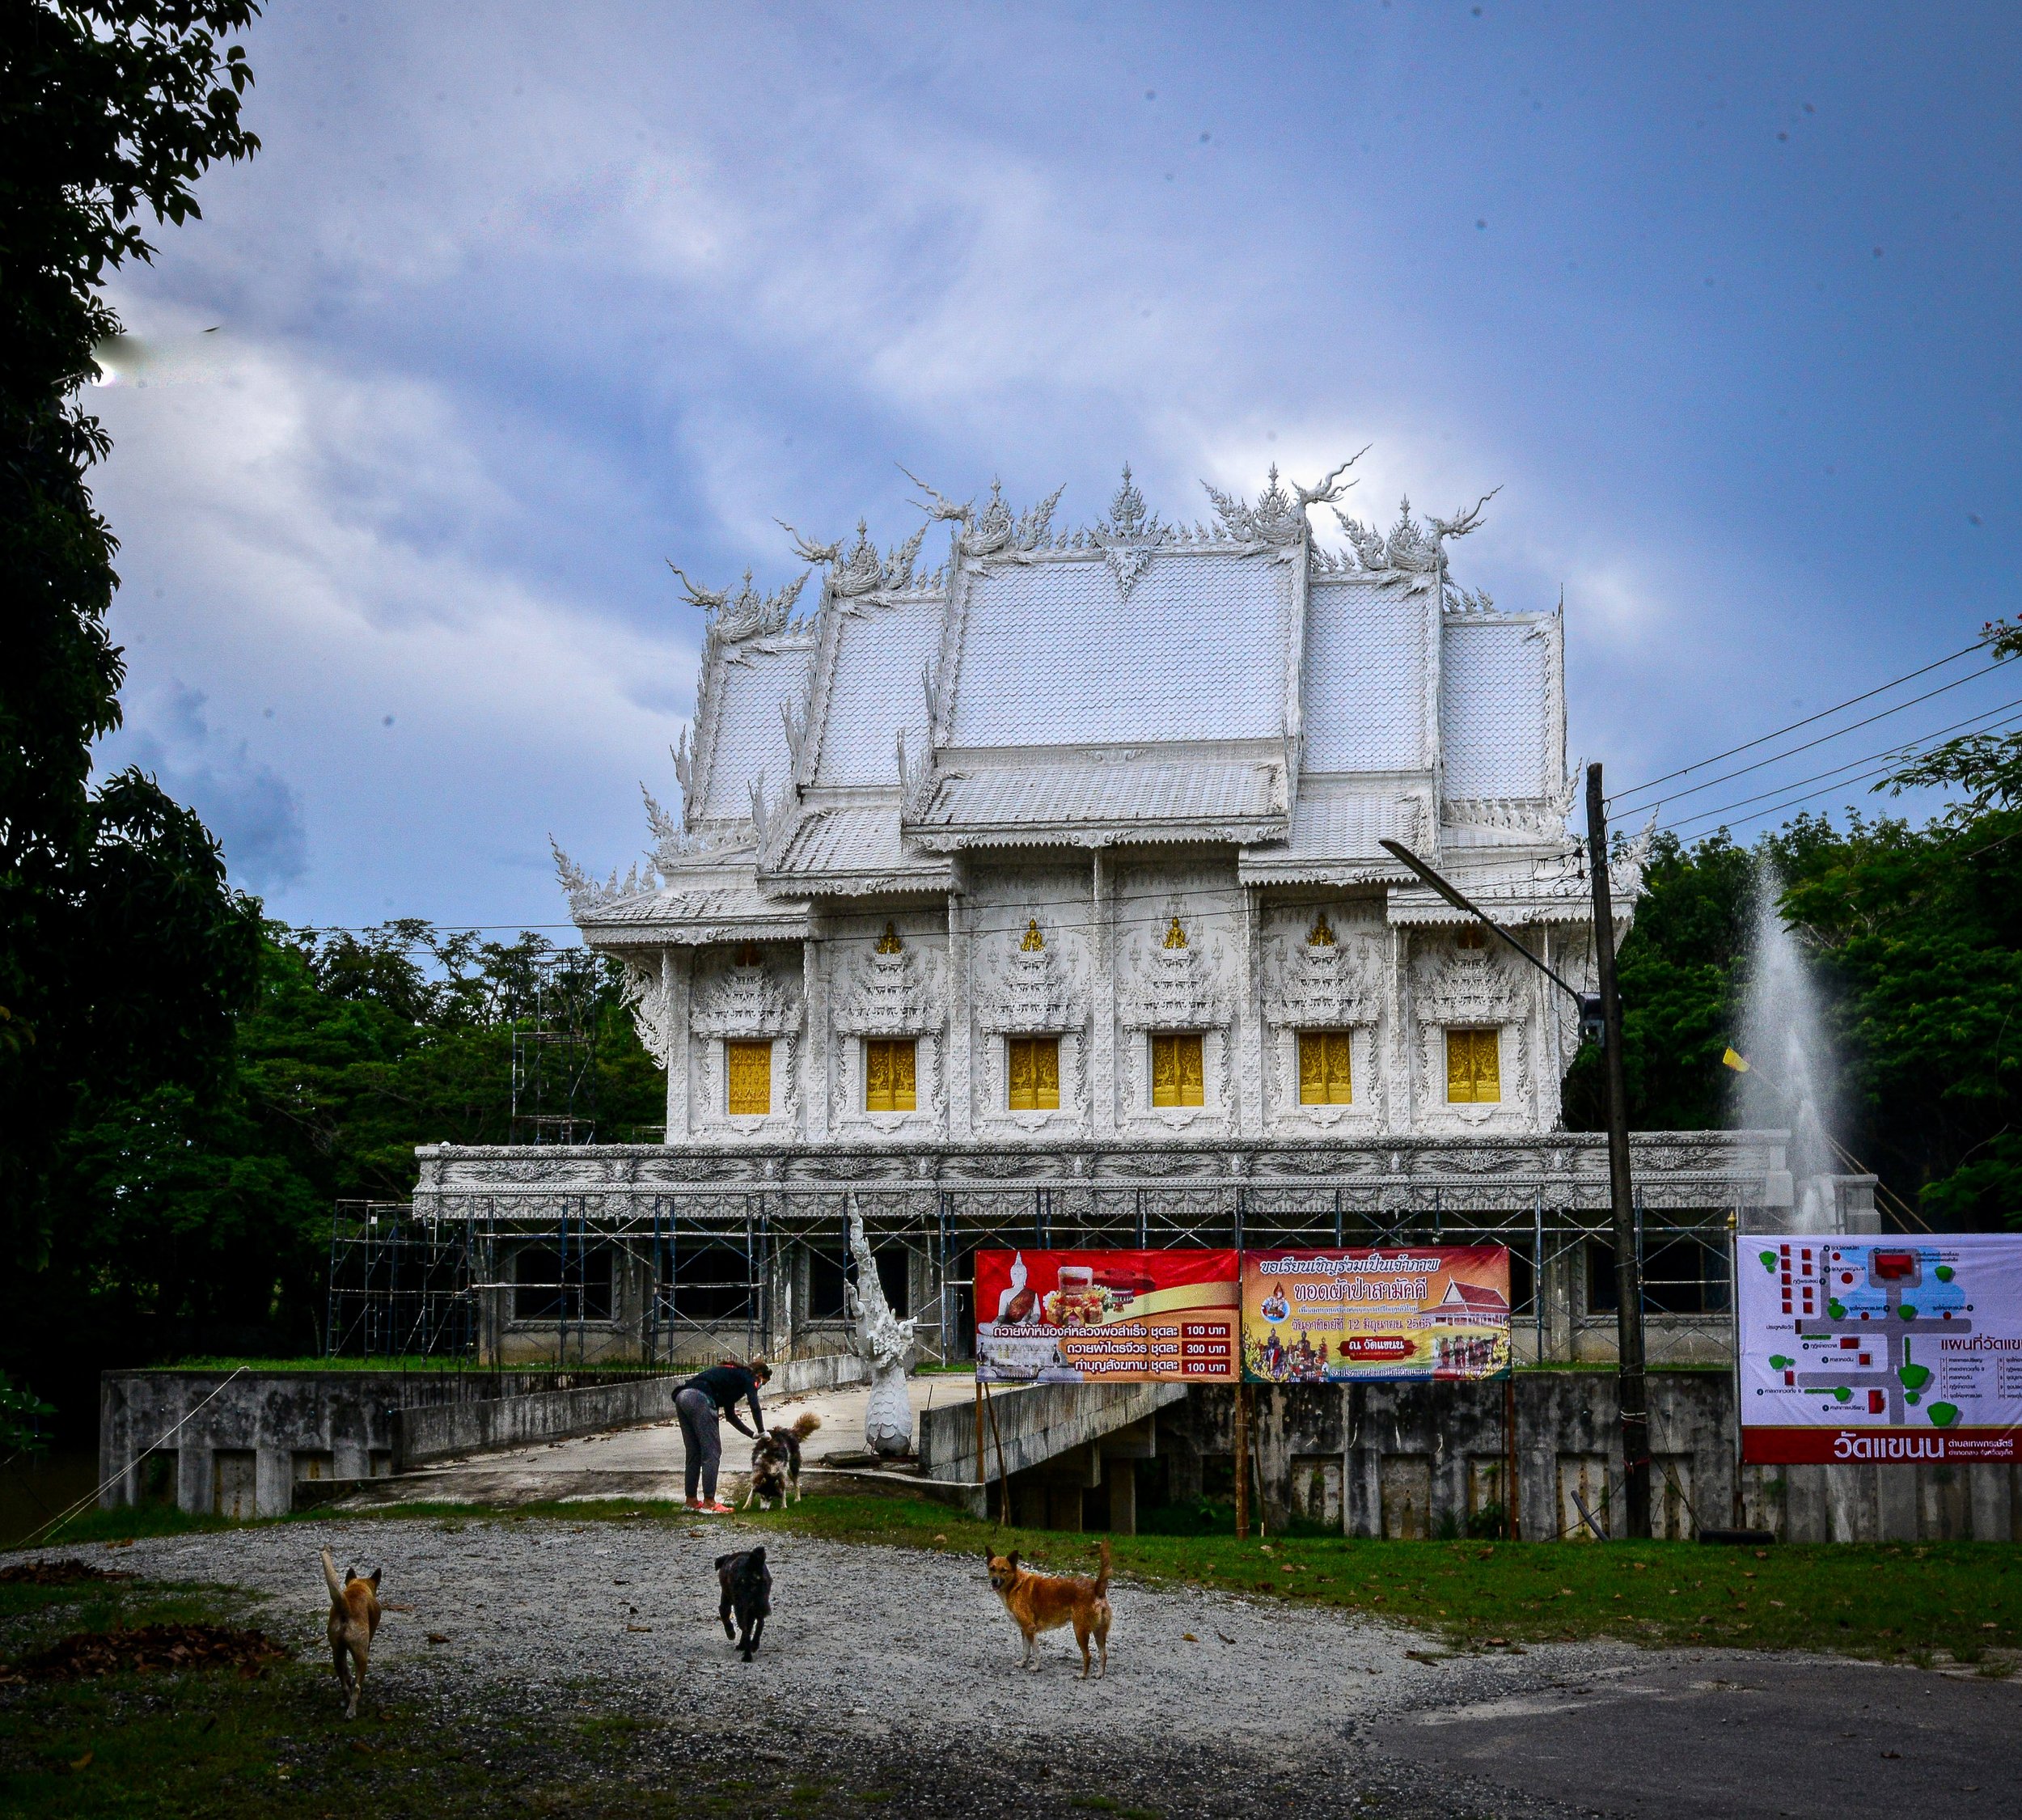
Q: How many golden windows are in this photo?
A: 6